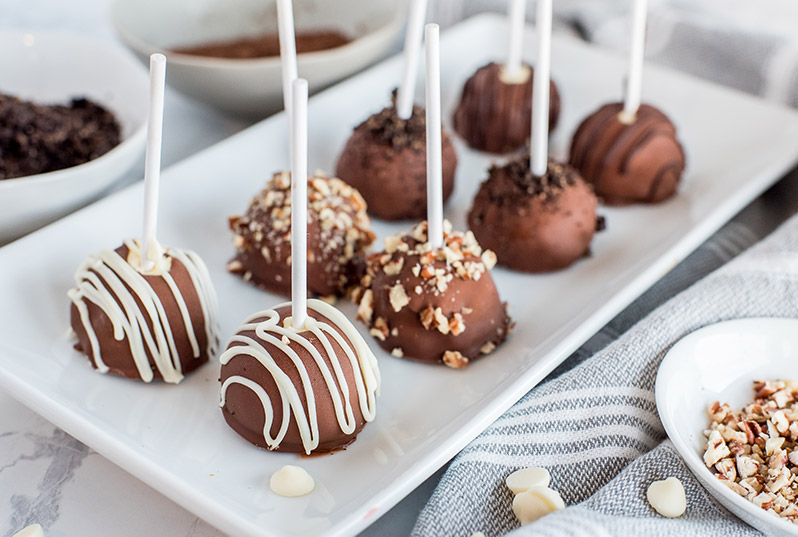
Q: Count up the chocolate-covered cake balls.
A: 8